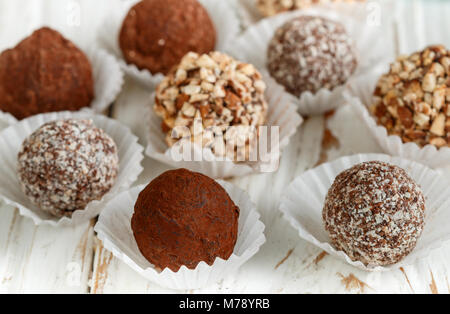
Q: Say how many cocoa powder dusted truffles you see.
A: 3